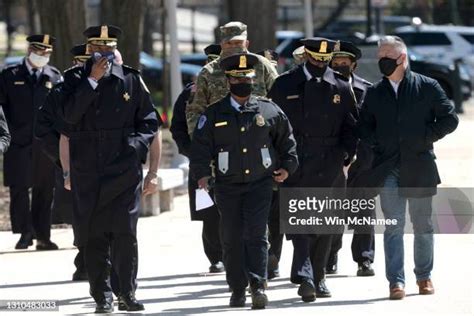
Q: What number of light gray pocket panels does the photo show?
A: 2